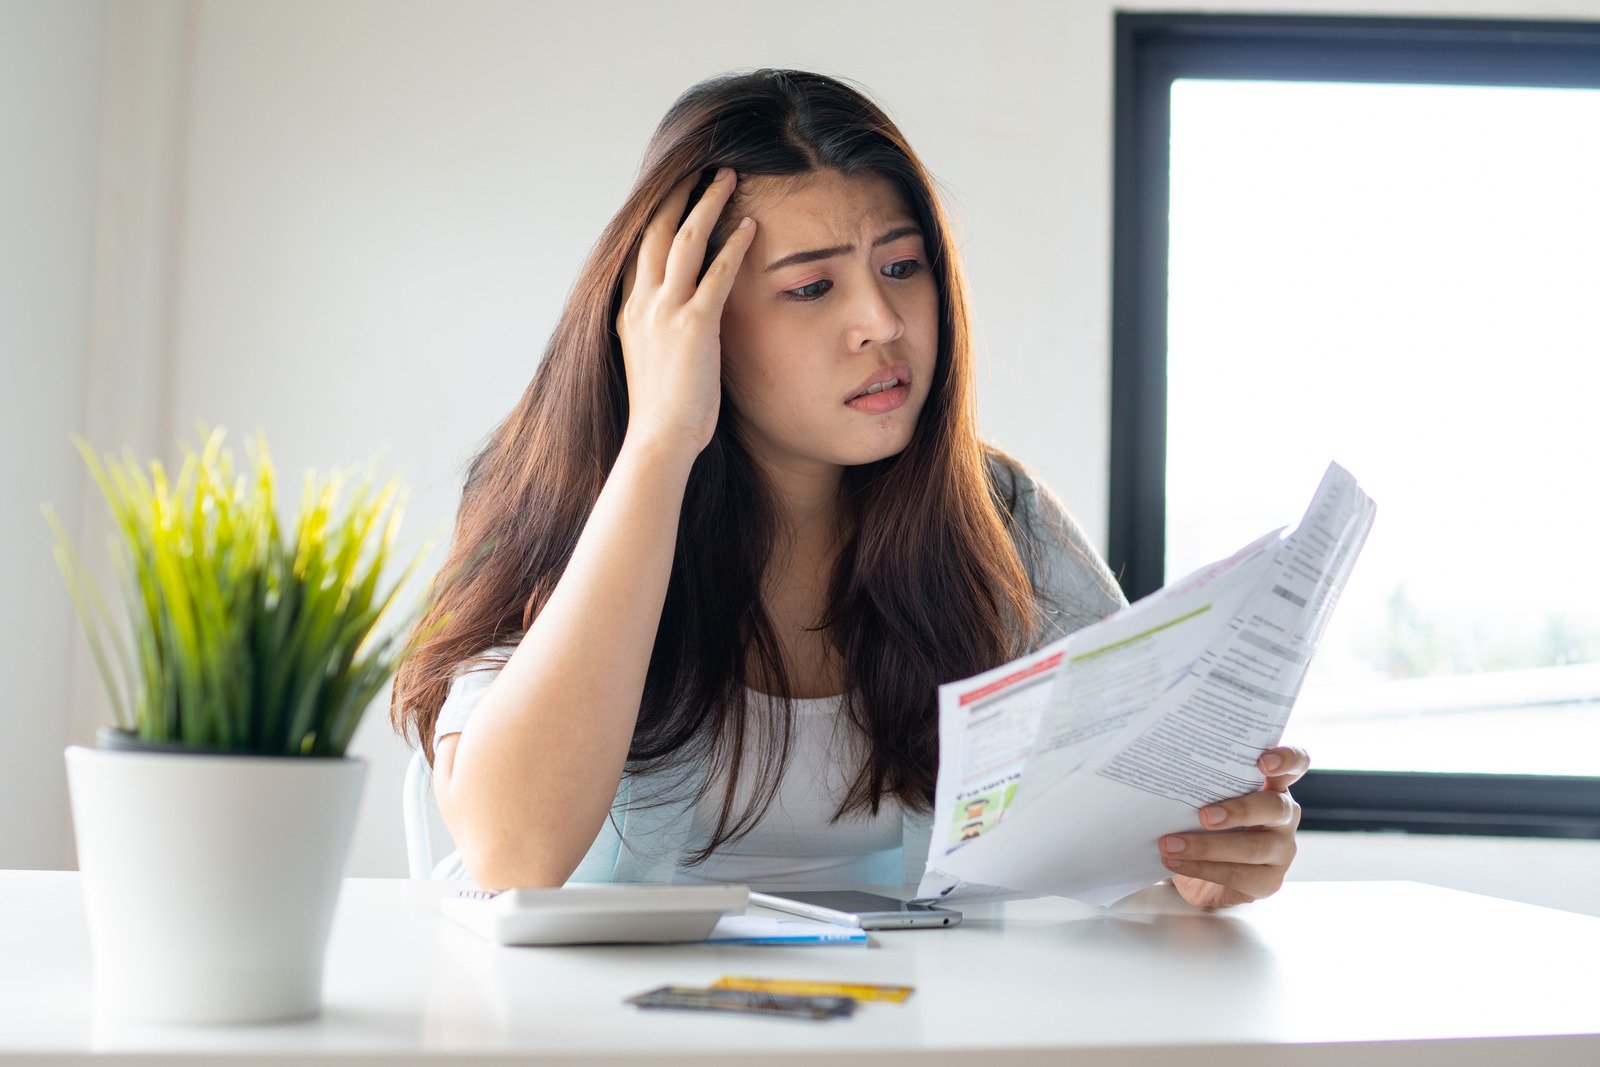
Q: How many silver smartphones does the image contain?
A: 1